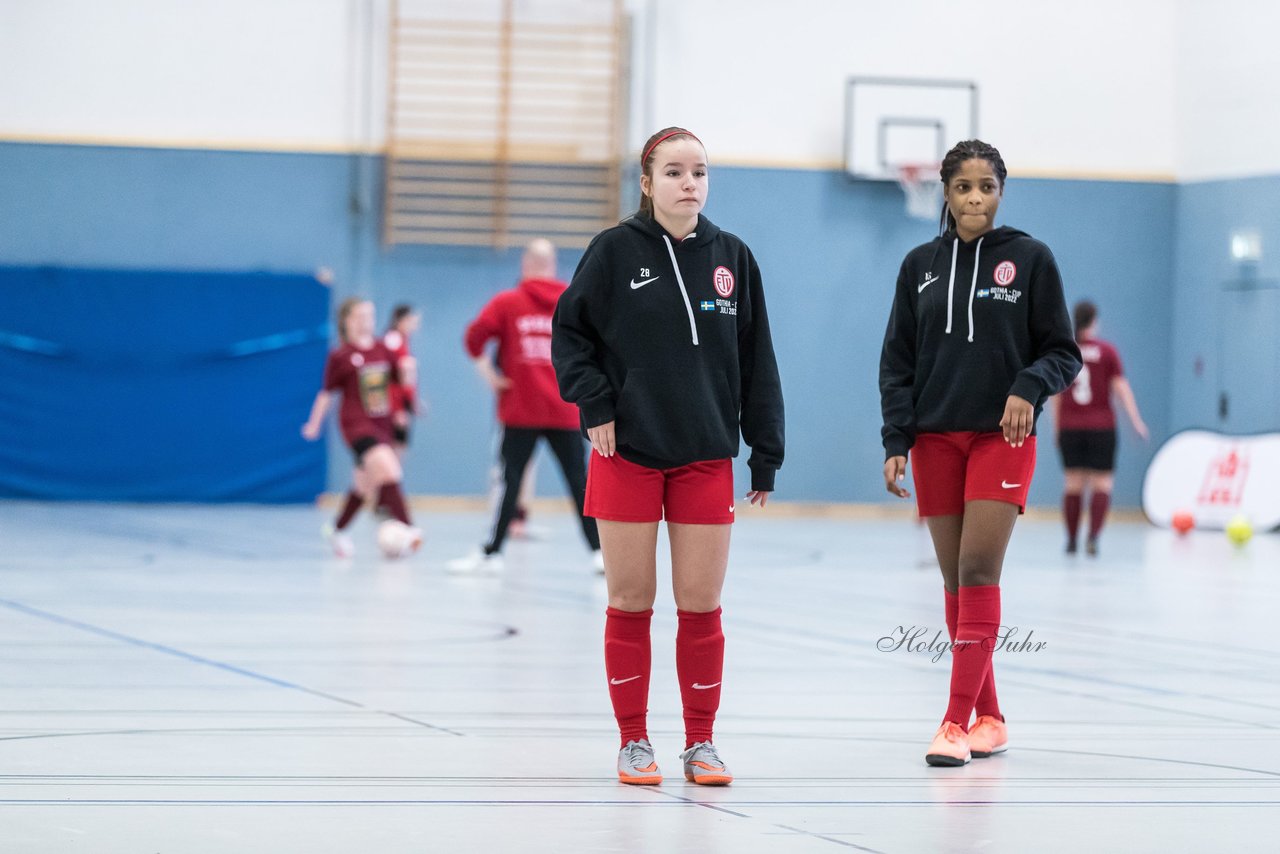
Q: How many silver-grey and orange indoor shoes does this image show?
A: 2